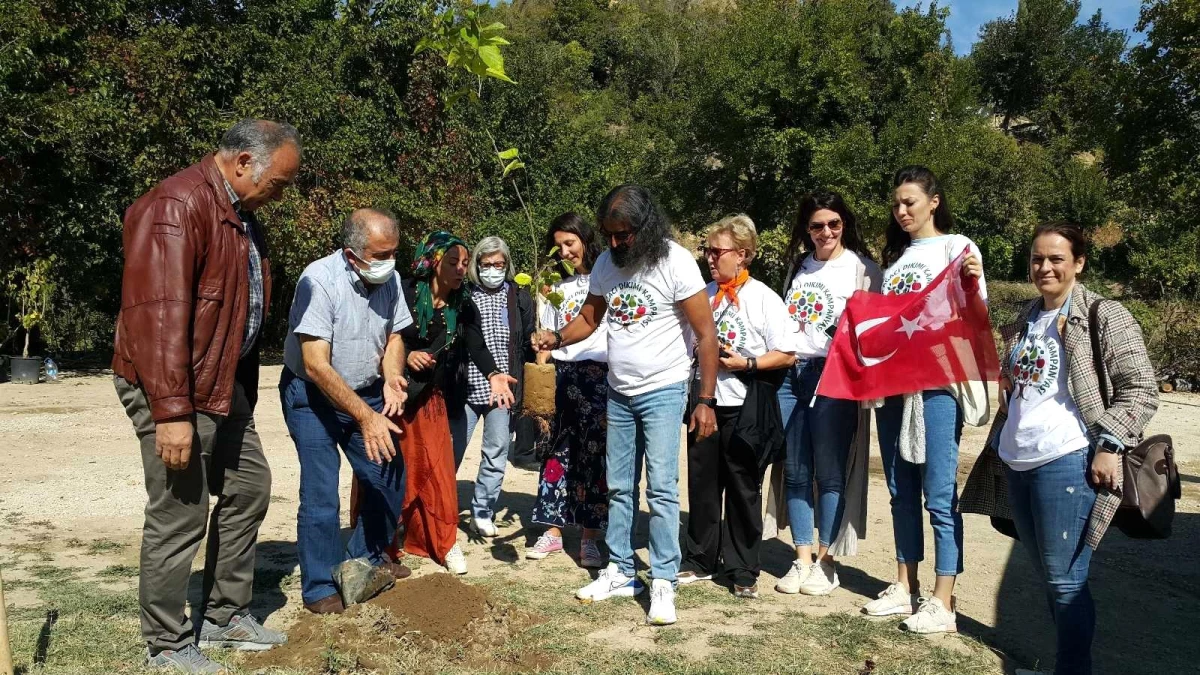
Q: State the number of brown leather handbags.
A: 1